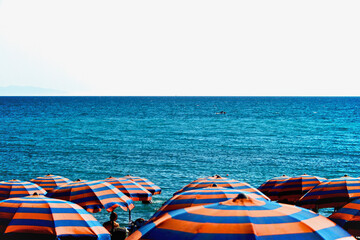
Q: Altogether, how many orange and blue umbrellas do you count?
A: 13